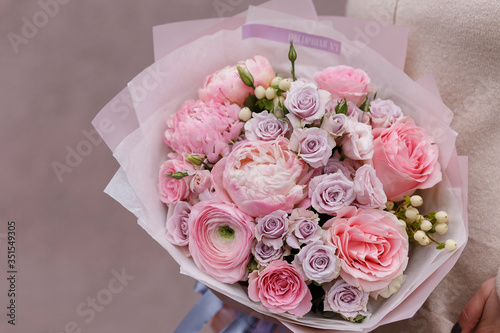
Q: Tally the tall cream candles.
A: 0